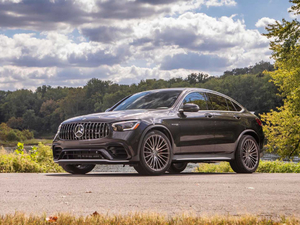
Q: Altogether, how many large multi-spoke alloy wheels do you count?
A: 2